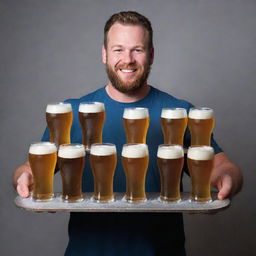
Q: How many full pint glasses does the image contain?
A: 11